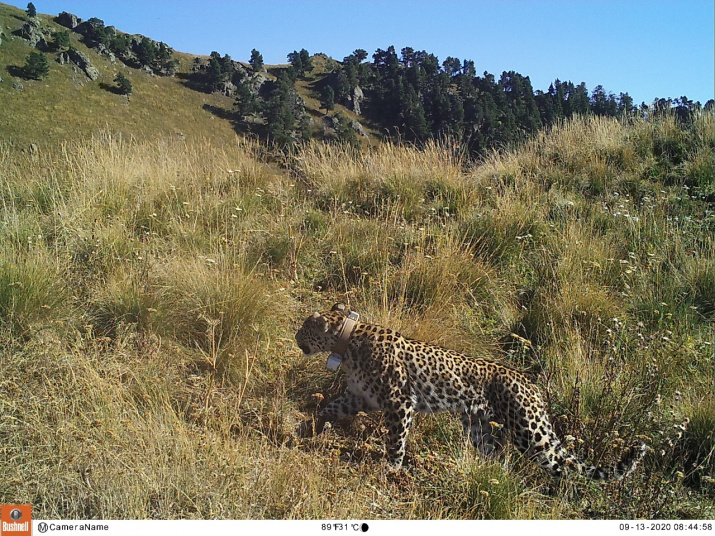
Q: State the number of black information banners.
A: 0